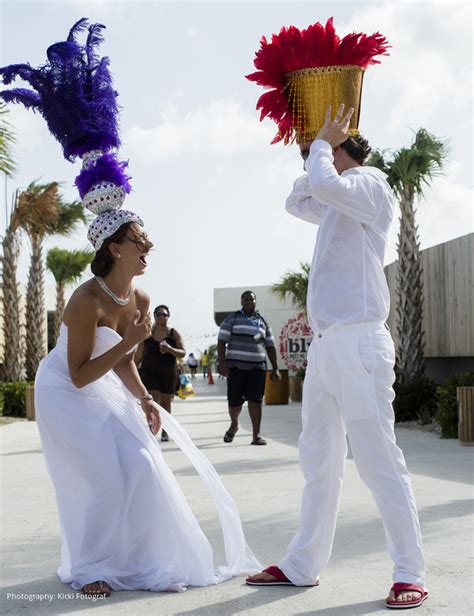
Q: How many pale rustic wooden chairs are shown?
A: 0